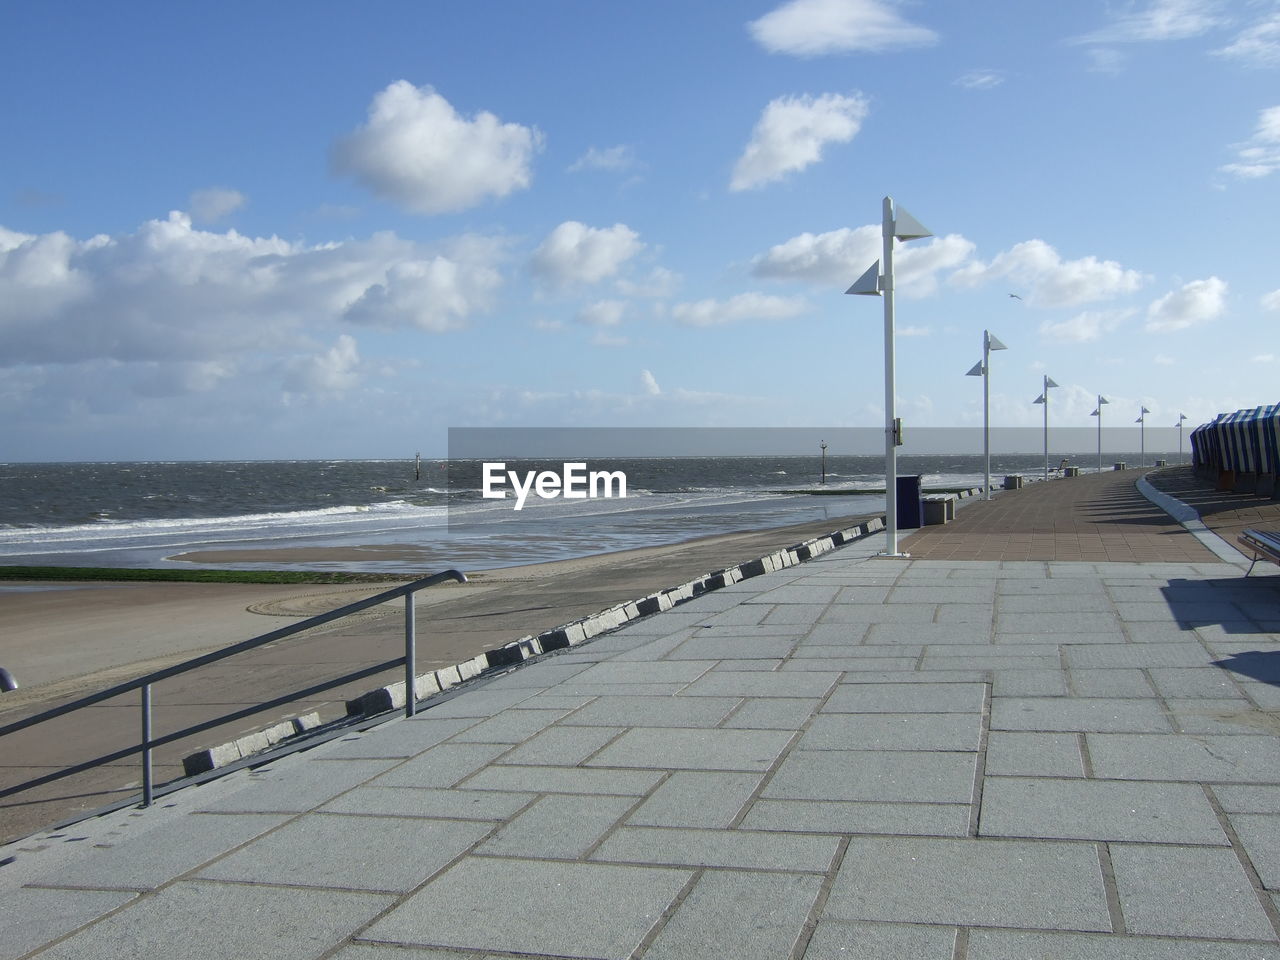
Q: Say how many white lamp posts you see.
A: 6